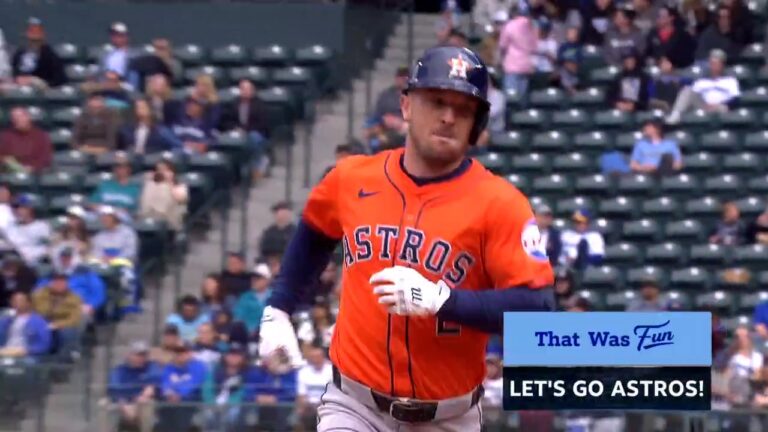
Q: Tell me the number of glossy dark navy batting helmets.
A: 1